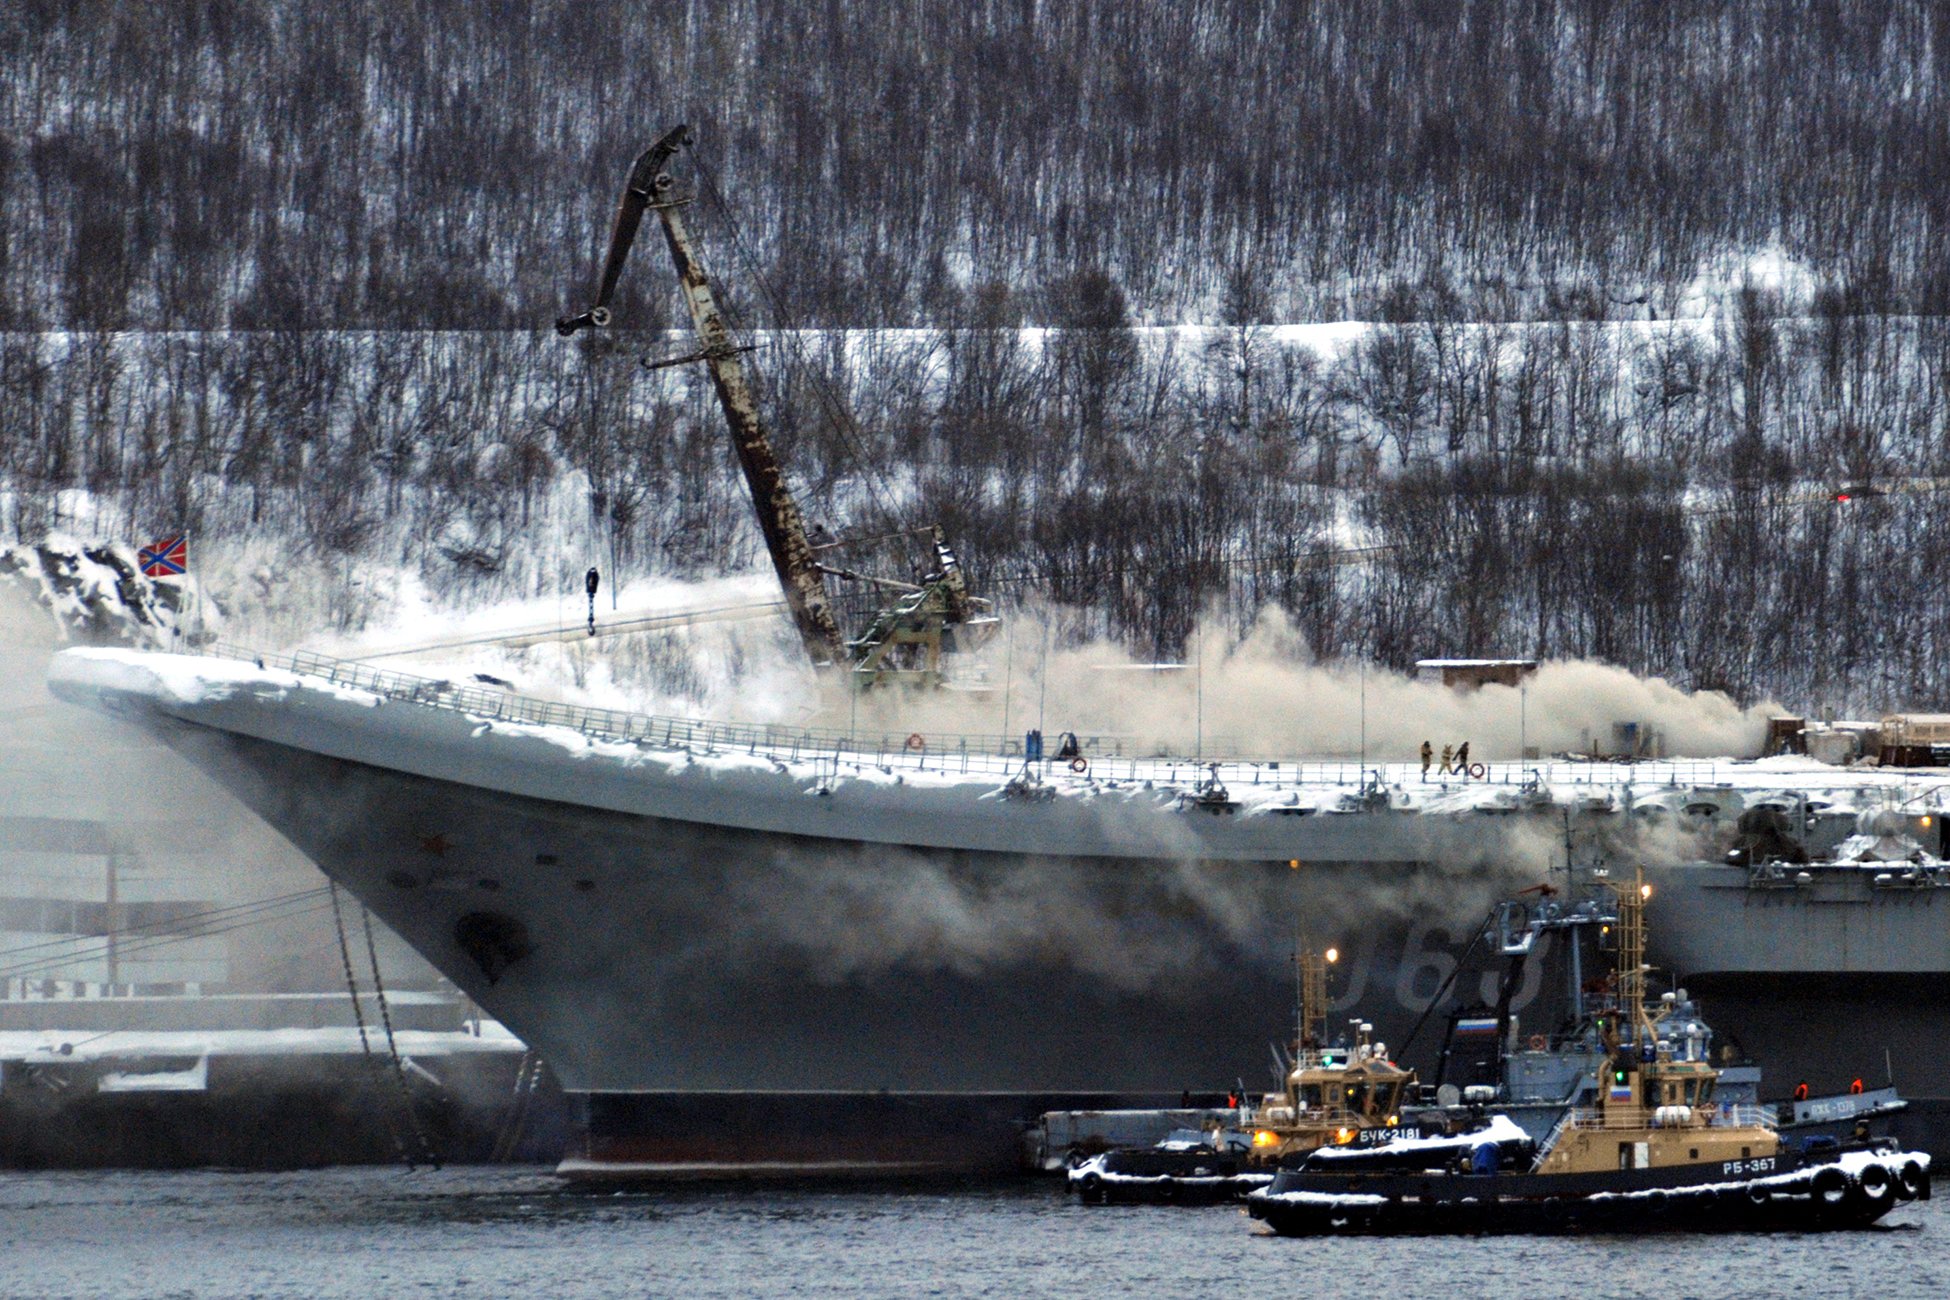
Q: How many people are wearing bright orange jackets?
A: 3